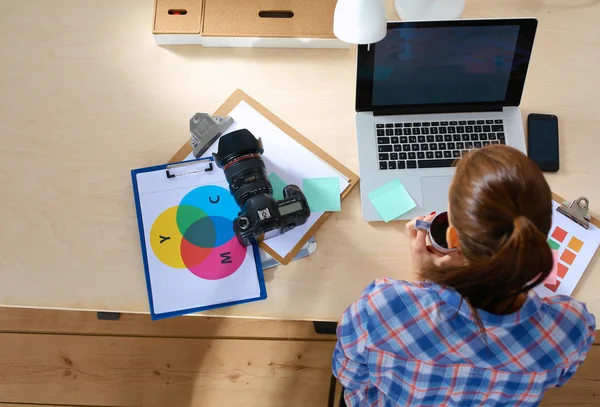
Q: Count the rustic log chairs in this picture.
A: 0